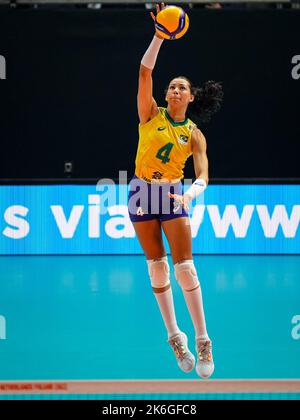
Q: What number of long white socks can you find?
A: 2